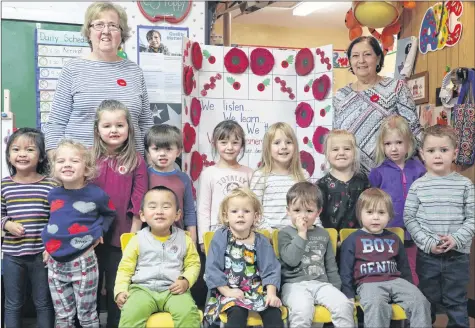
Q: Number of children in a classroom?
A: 13